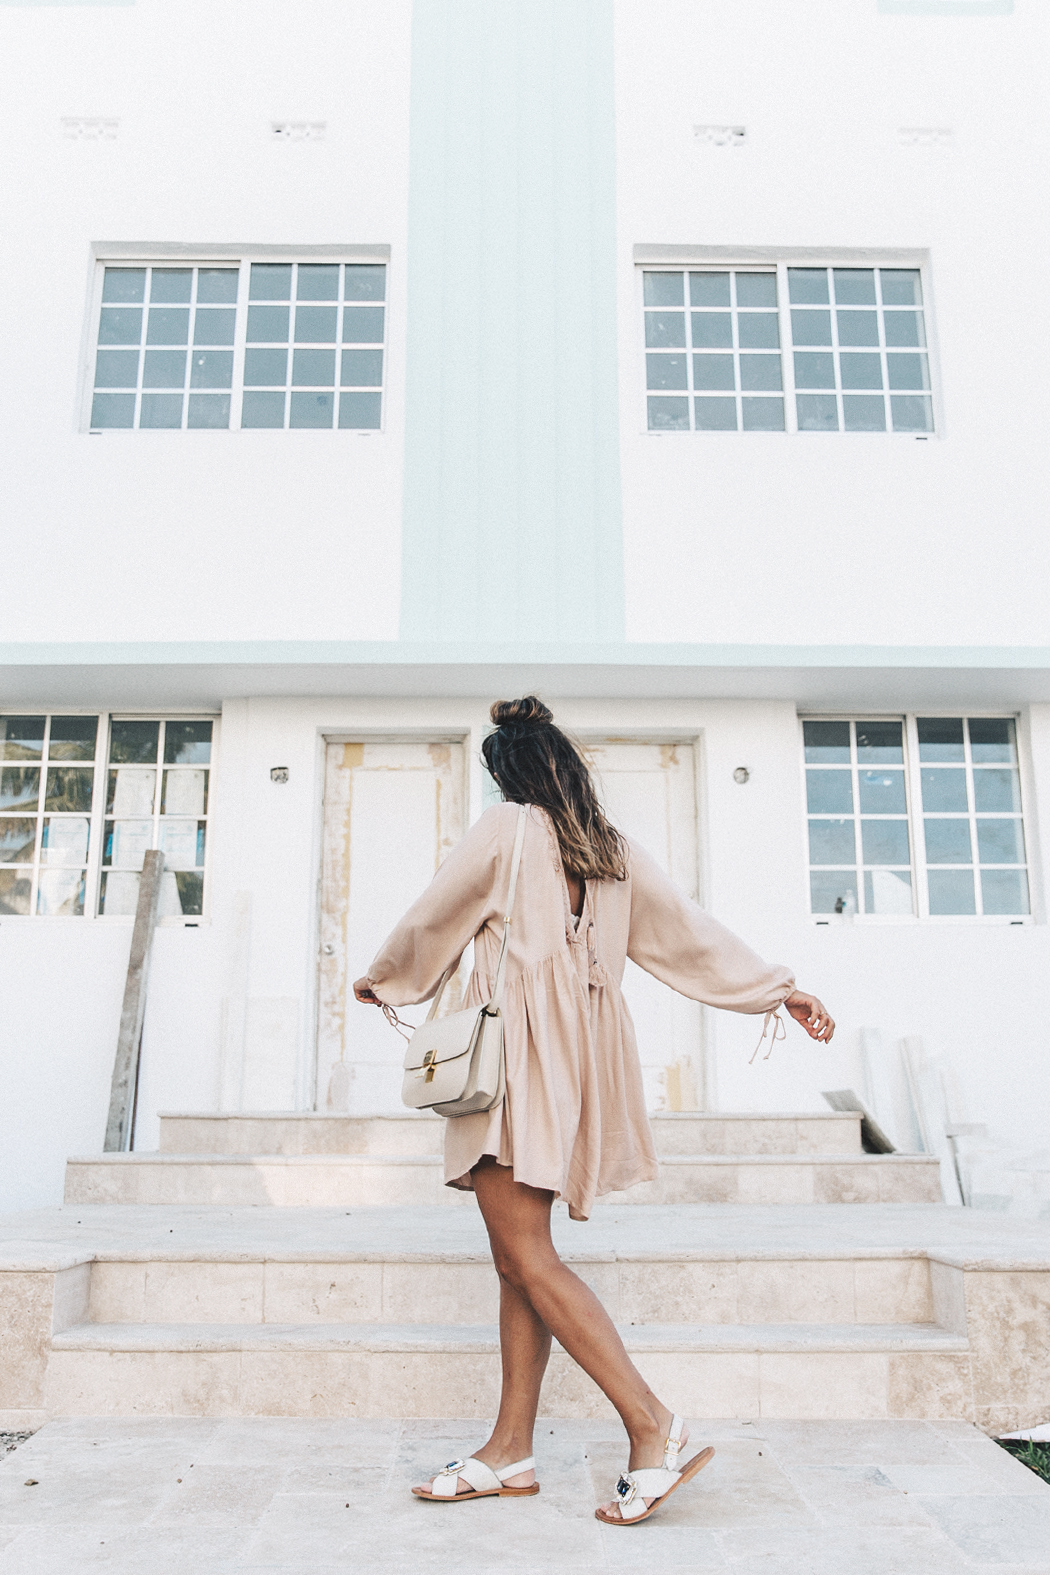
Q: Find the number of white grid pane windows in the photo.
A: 4